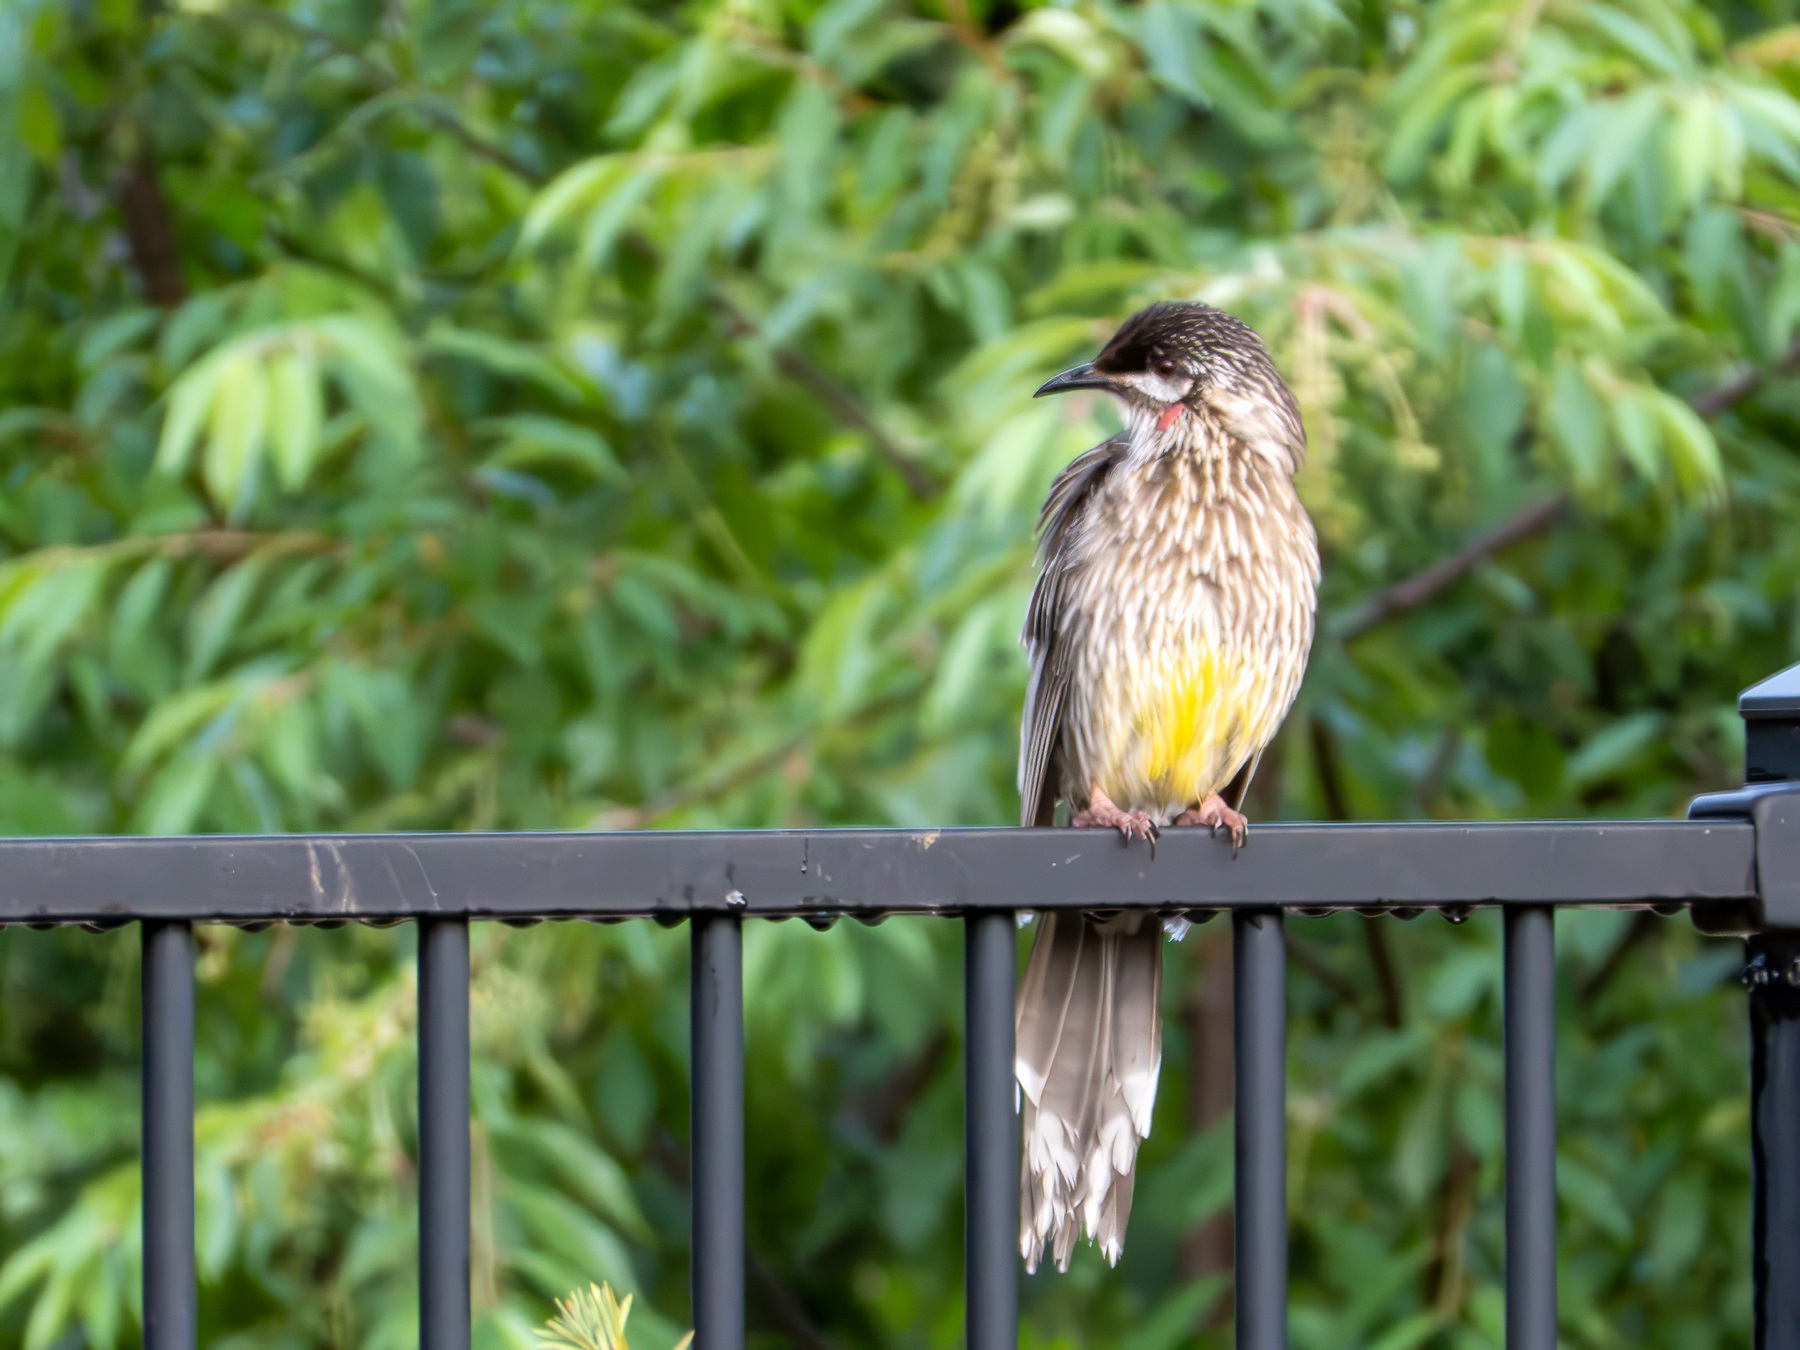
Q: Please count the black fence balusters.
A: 6